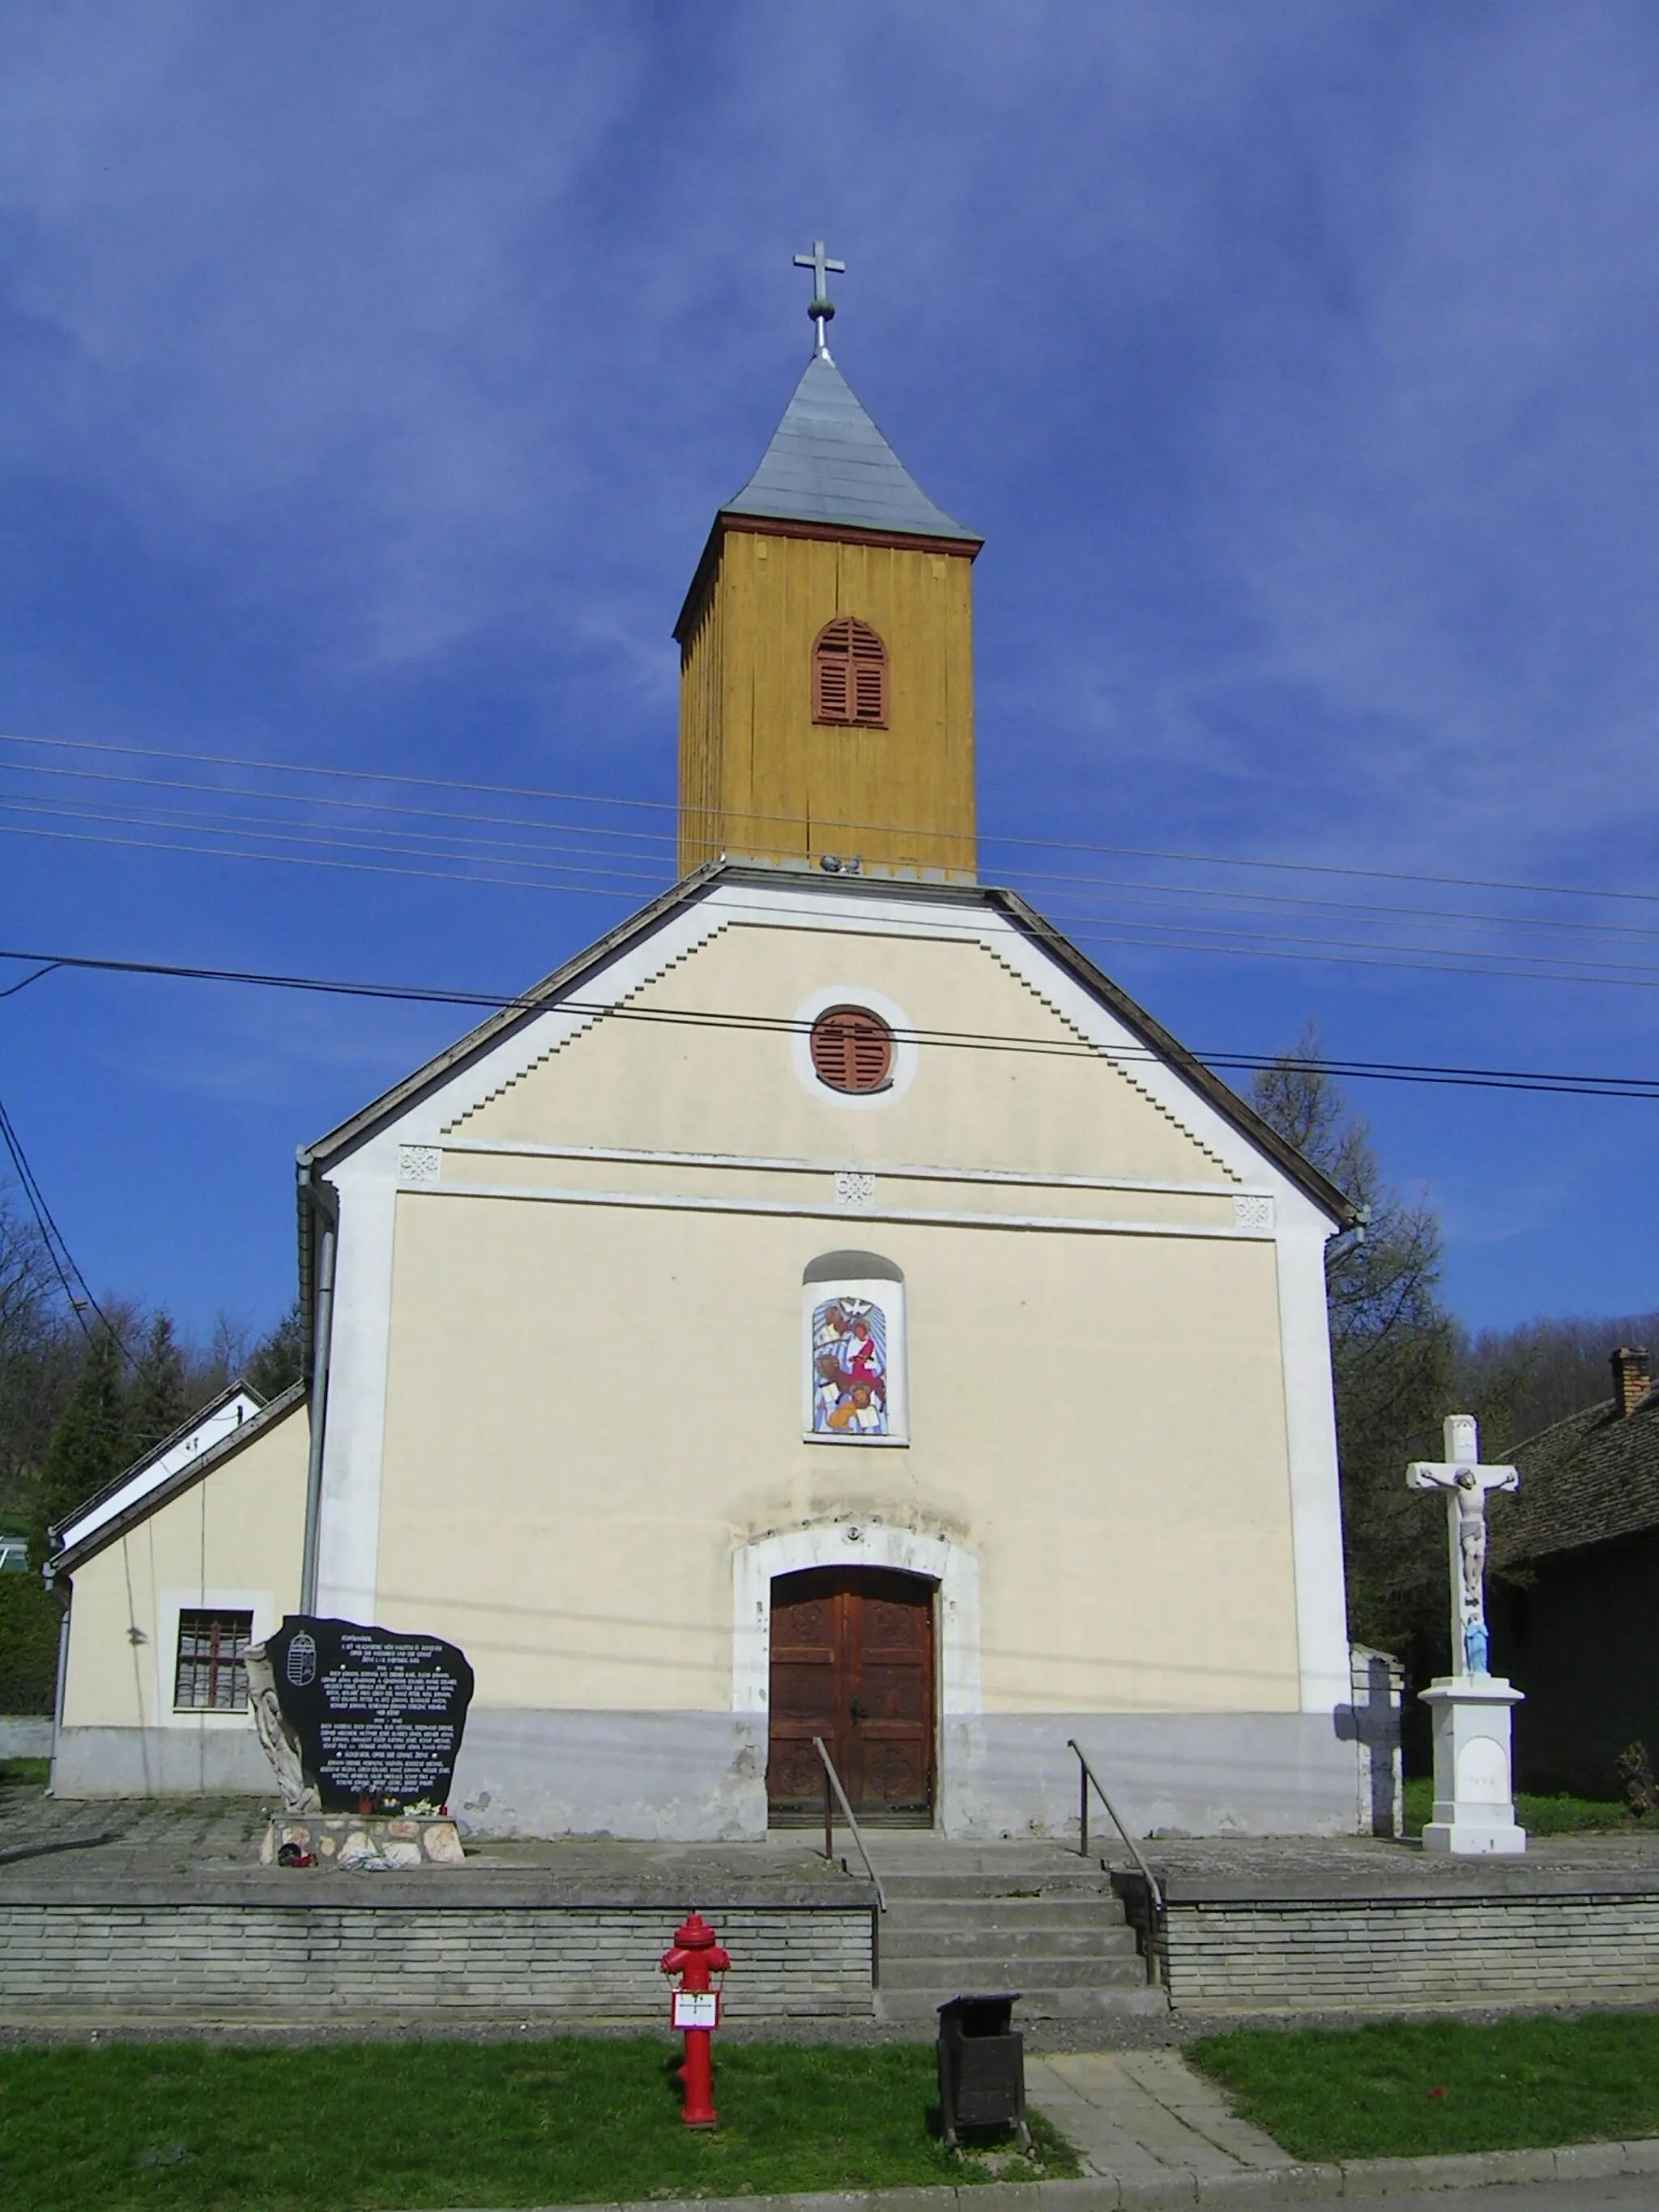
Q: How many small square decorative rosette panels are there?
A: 3